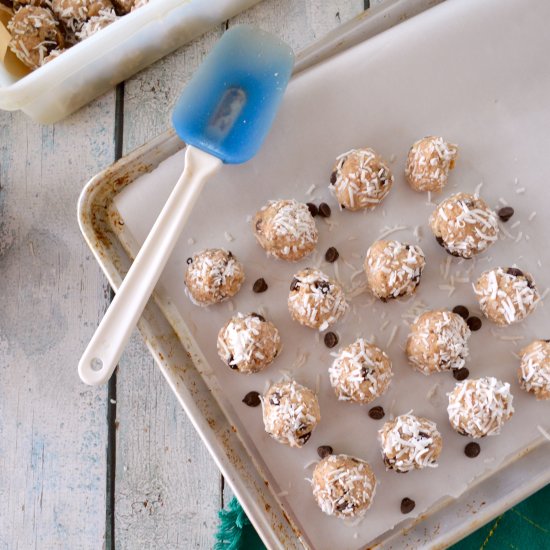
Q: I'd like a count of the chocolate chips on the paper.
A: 14